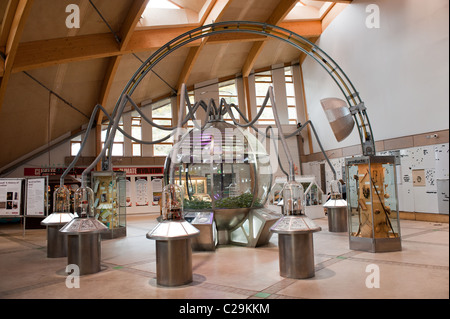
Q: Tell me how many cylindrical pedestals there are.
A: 5